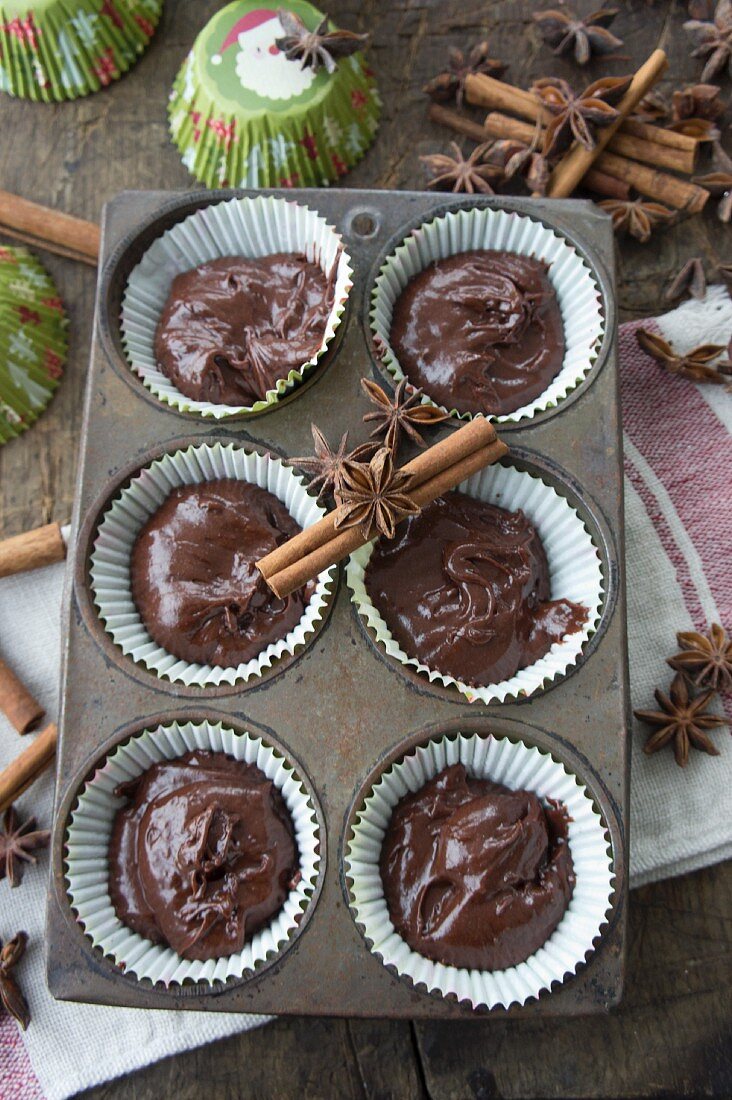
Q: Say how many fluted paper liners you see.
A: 9